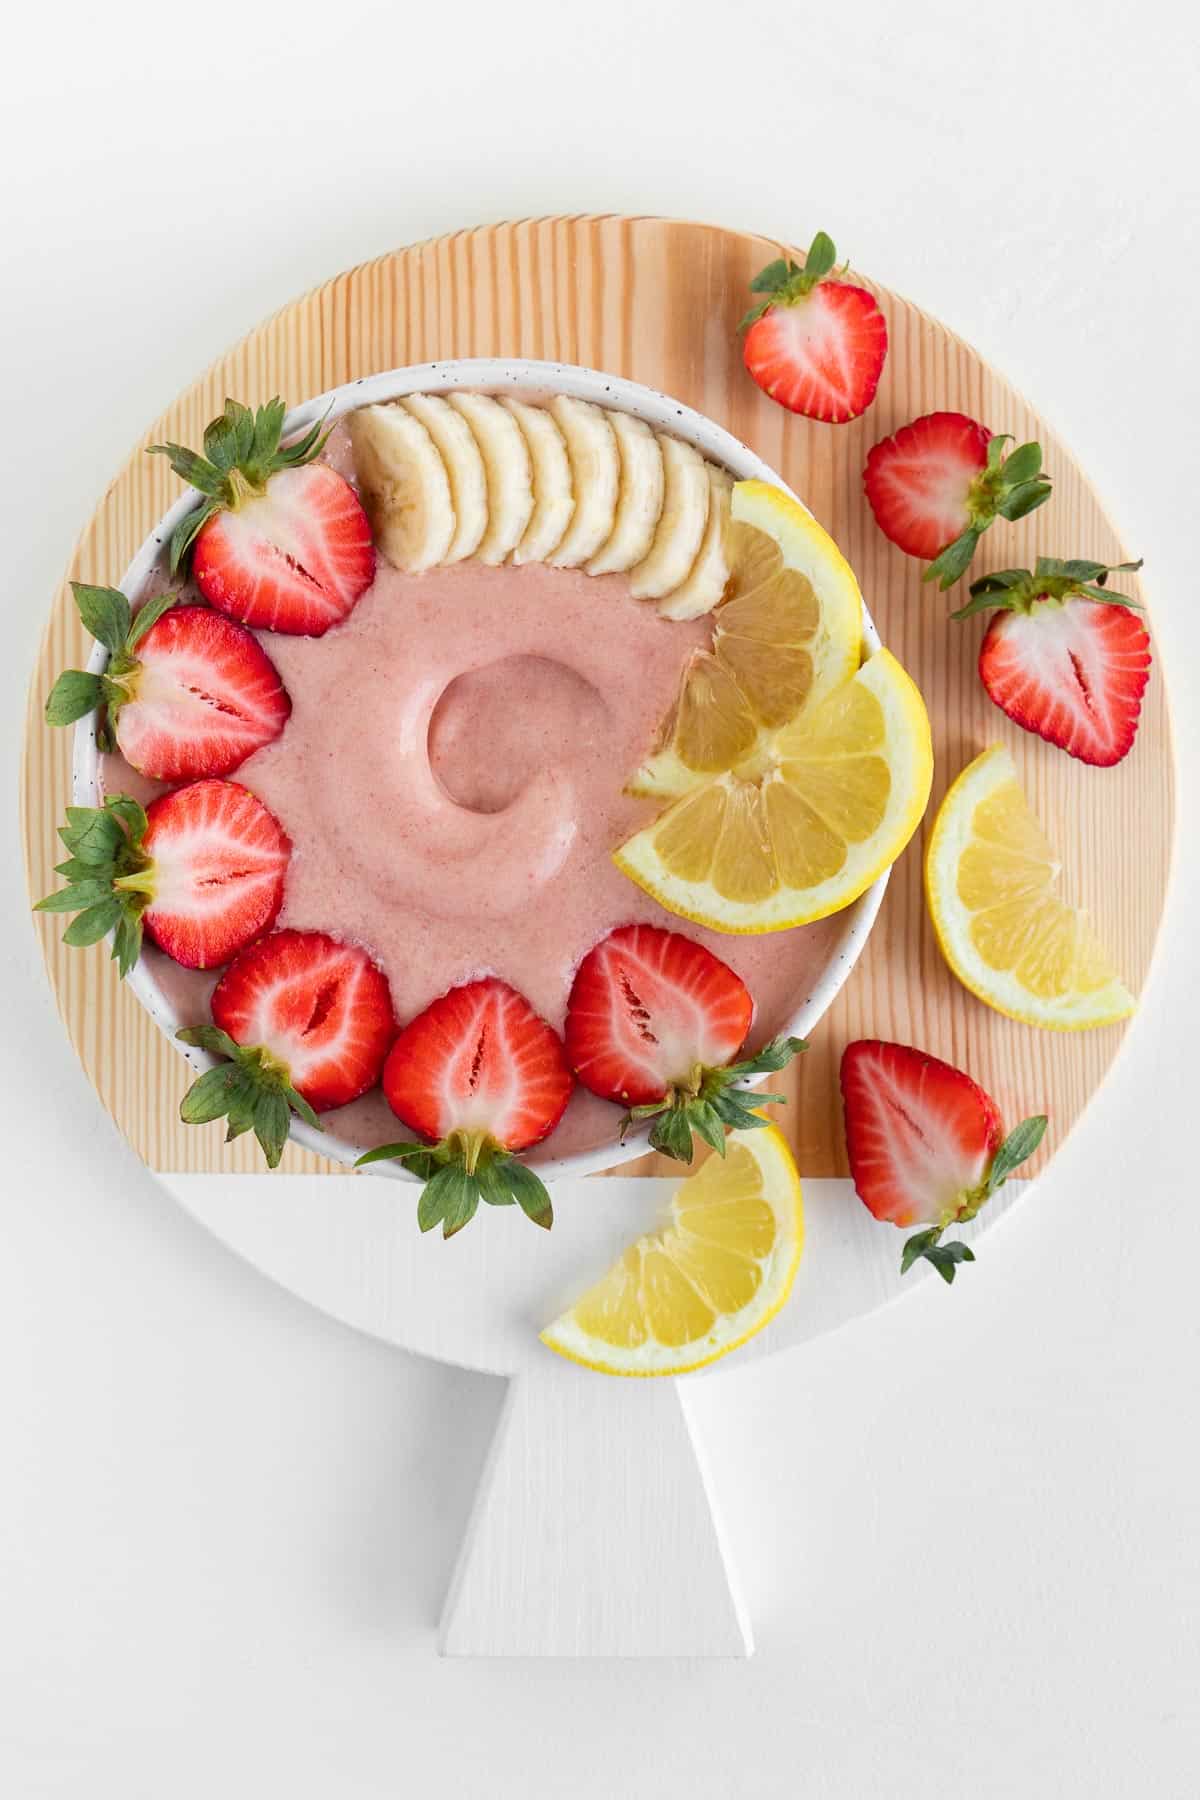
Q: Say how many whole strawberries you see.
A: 0